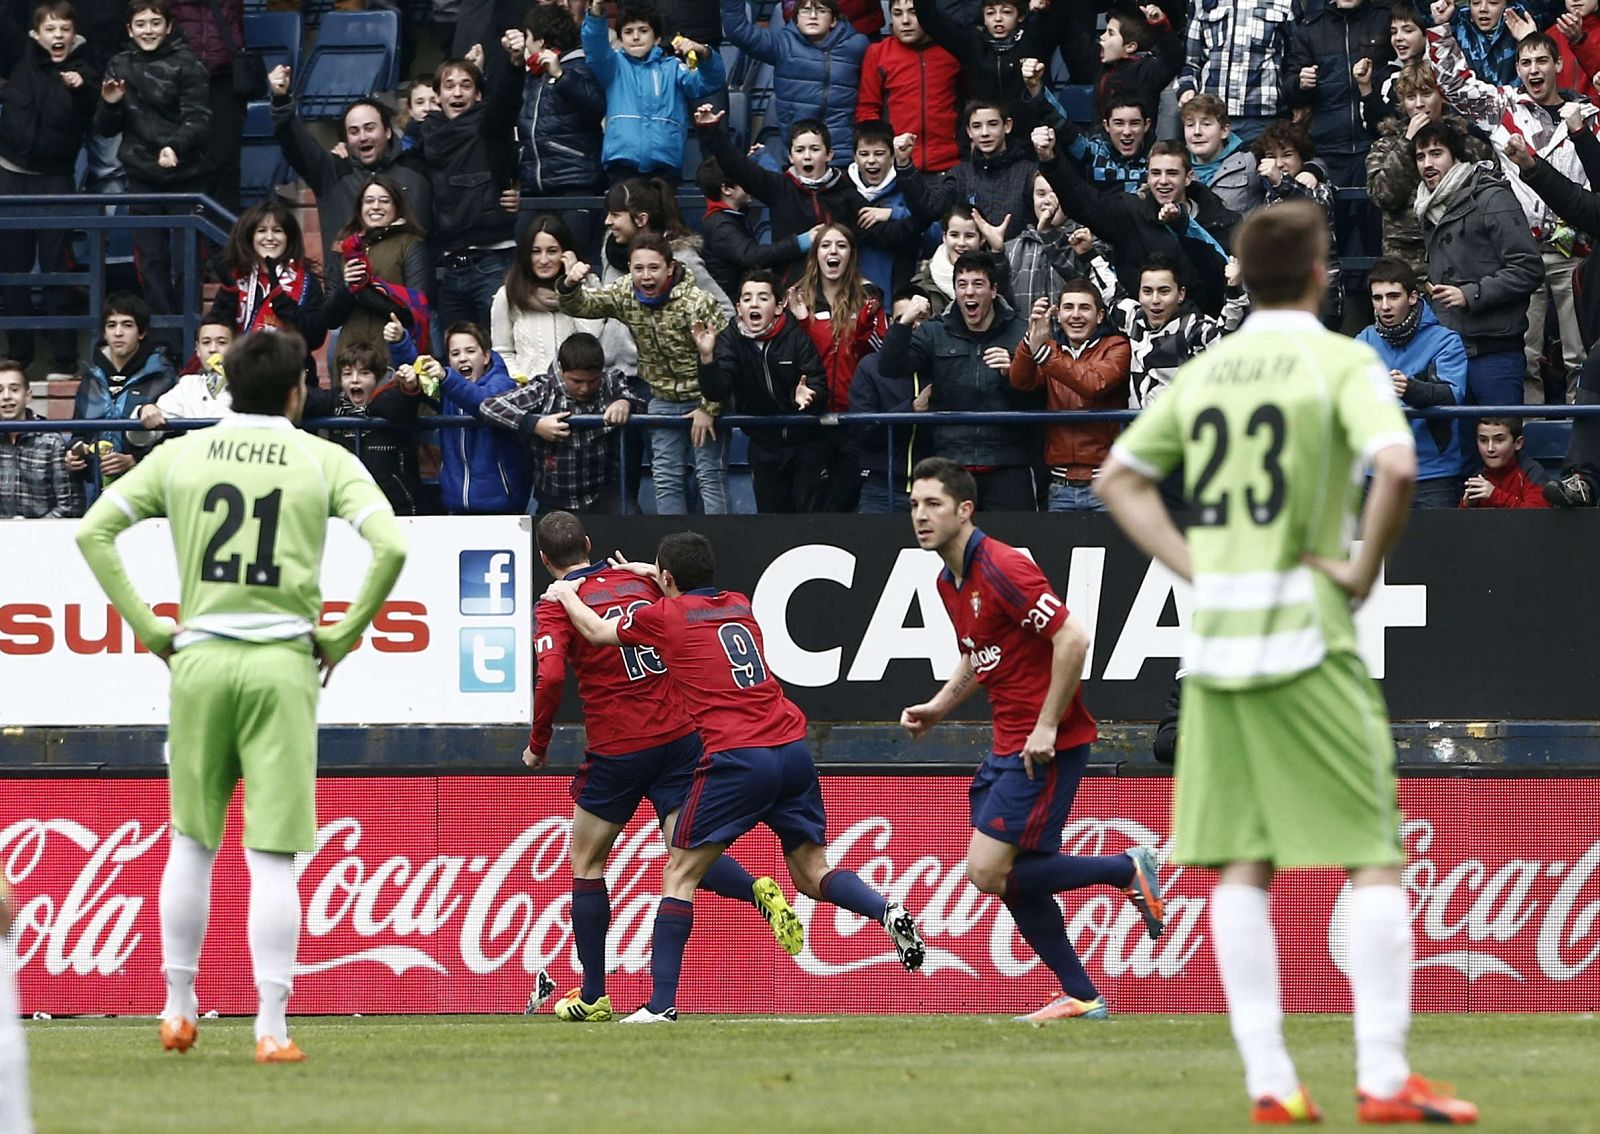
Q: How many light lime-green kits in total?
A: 2